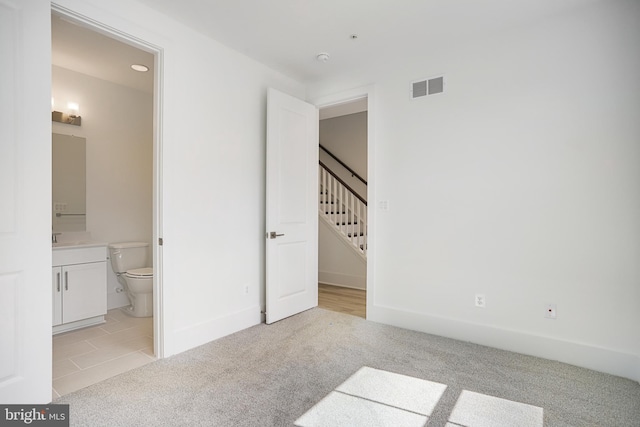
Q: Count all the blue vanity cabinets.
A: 0